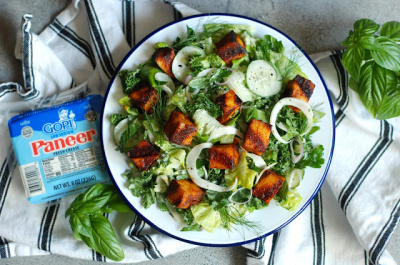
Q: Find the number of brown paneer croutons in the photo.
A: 11